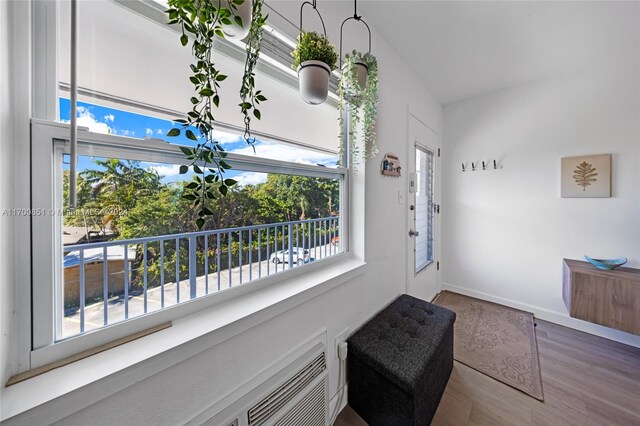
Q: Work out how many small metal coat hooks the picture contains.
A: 4